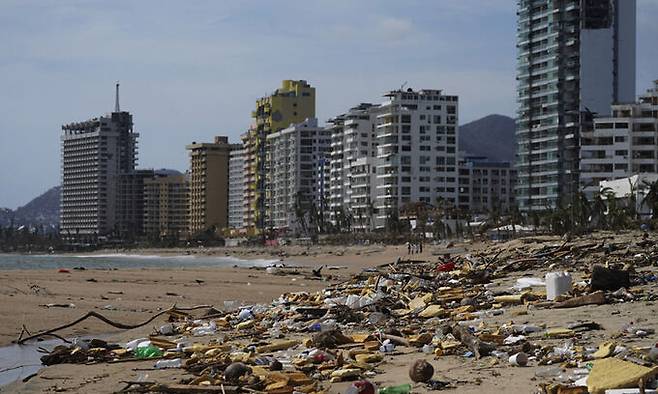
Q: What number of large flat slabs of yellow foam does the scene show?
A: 1